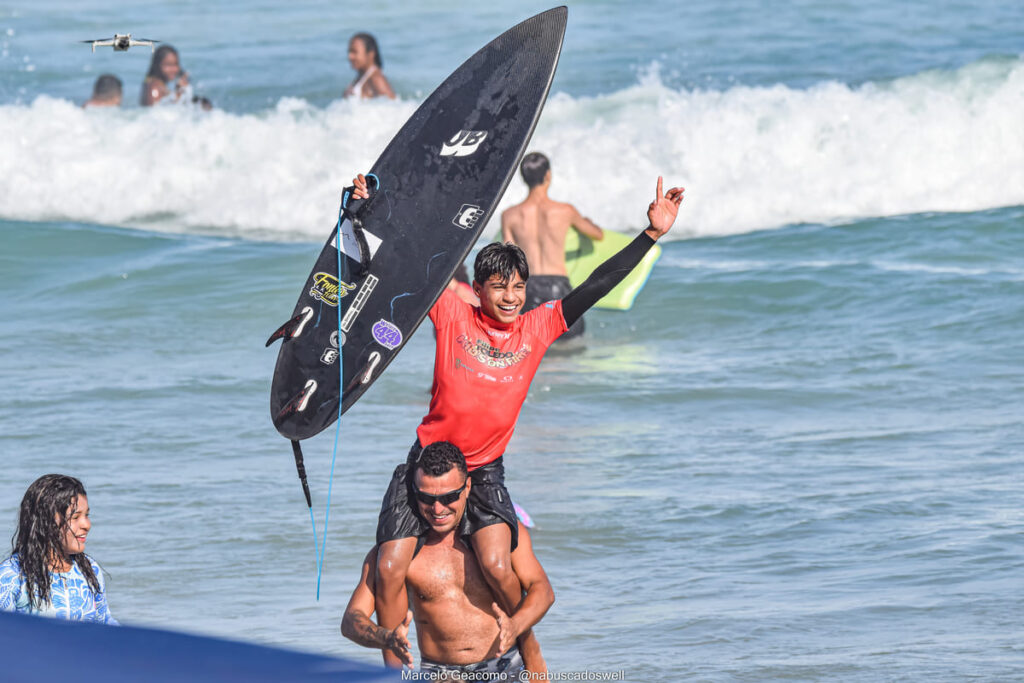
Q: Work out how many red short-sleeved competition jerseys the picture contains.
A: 1